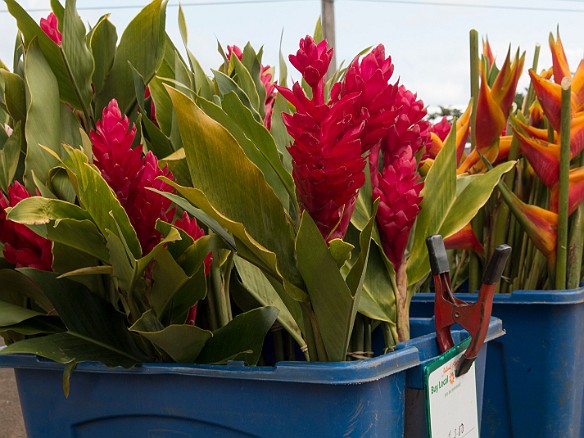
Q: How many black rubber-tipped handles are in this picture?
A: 2